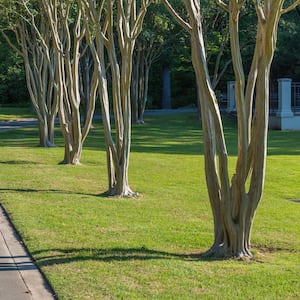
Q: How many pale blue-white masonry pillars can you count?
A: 2